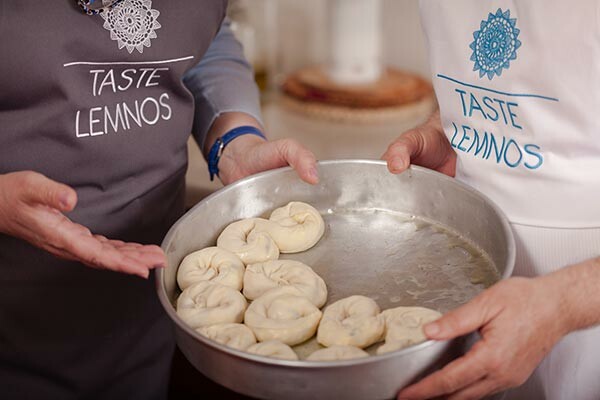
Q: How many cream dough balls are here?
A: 11